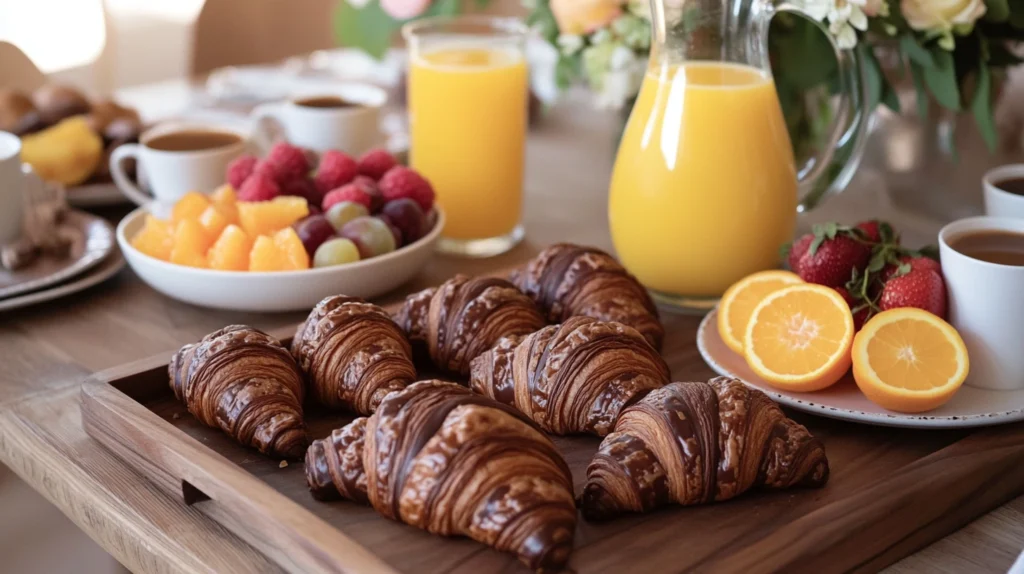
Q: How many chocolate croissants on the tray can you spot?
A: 7